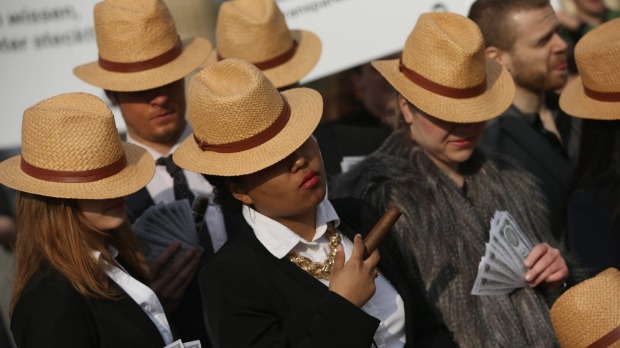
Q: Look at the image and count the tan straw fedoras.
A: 7